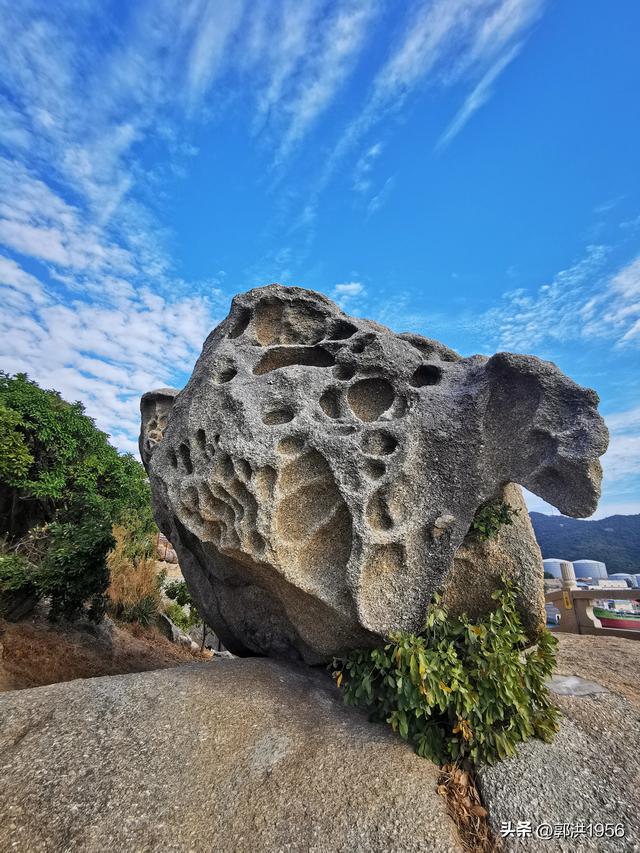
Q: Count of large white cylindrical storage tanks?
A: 4